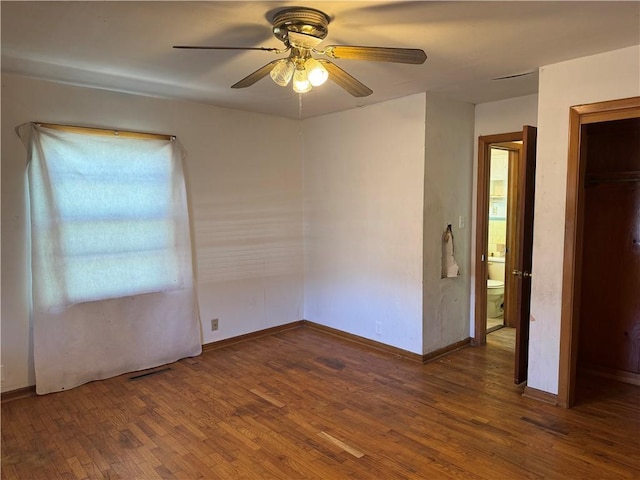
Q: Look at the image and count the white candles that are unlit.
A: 0